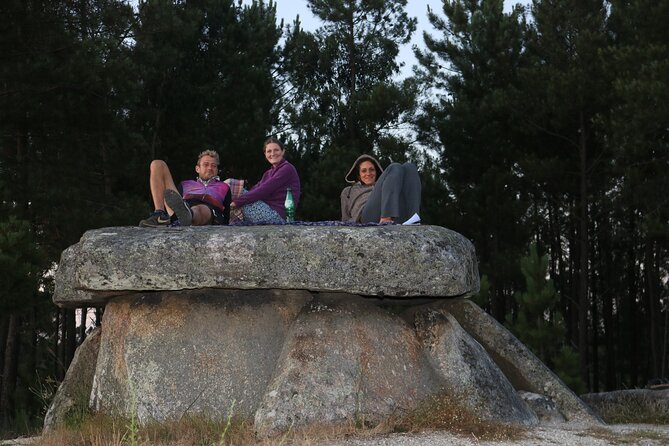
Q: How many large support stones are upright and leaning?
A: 5